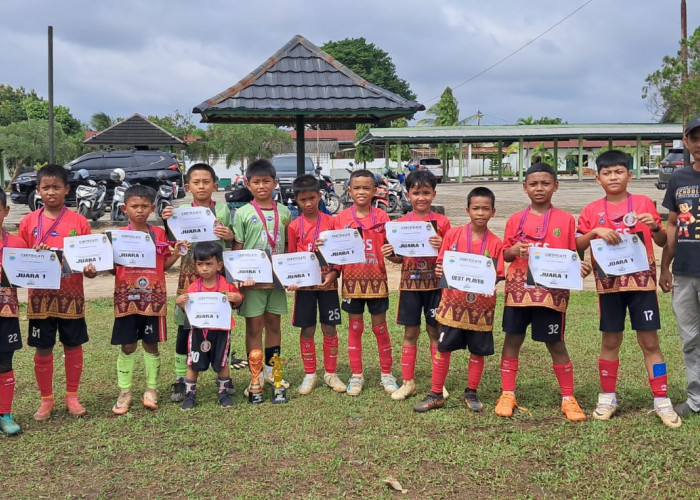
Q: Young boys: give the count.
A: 12